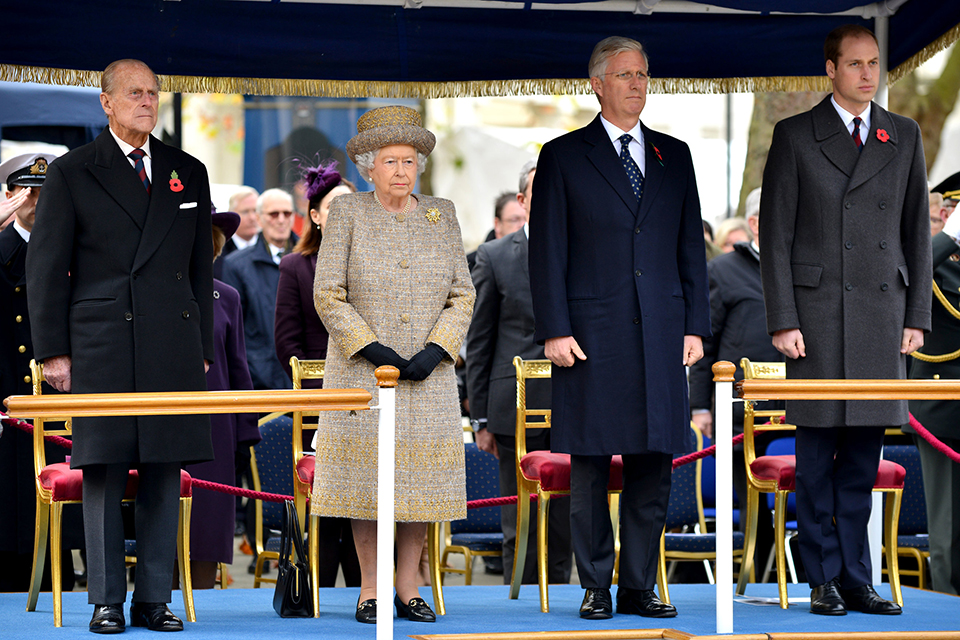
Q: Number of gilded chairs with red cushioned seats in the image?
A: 4